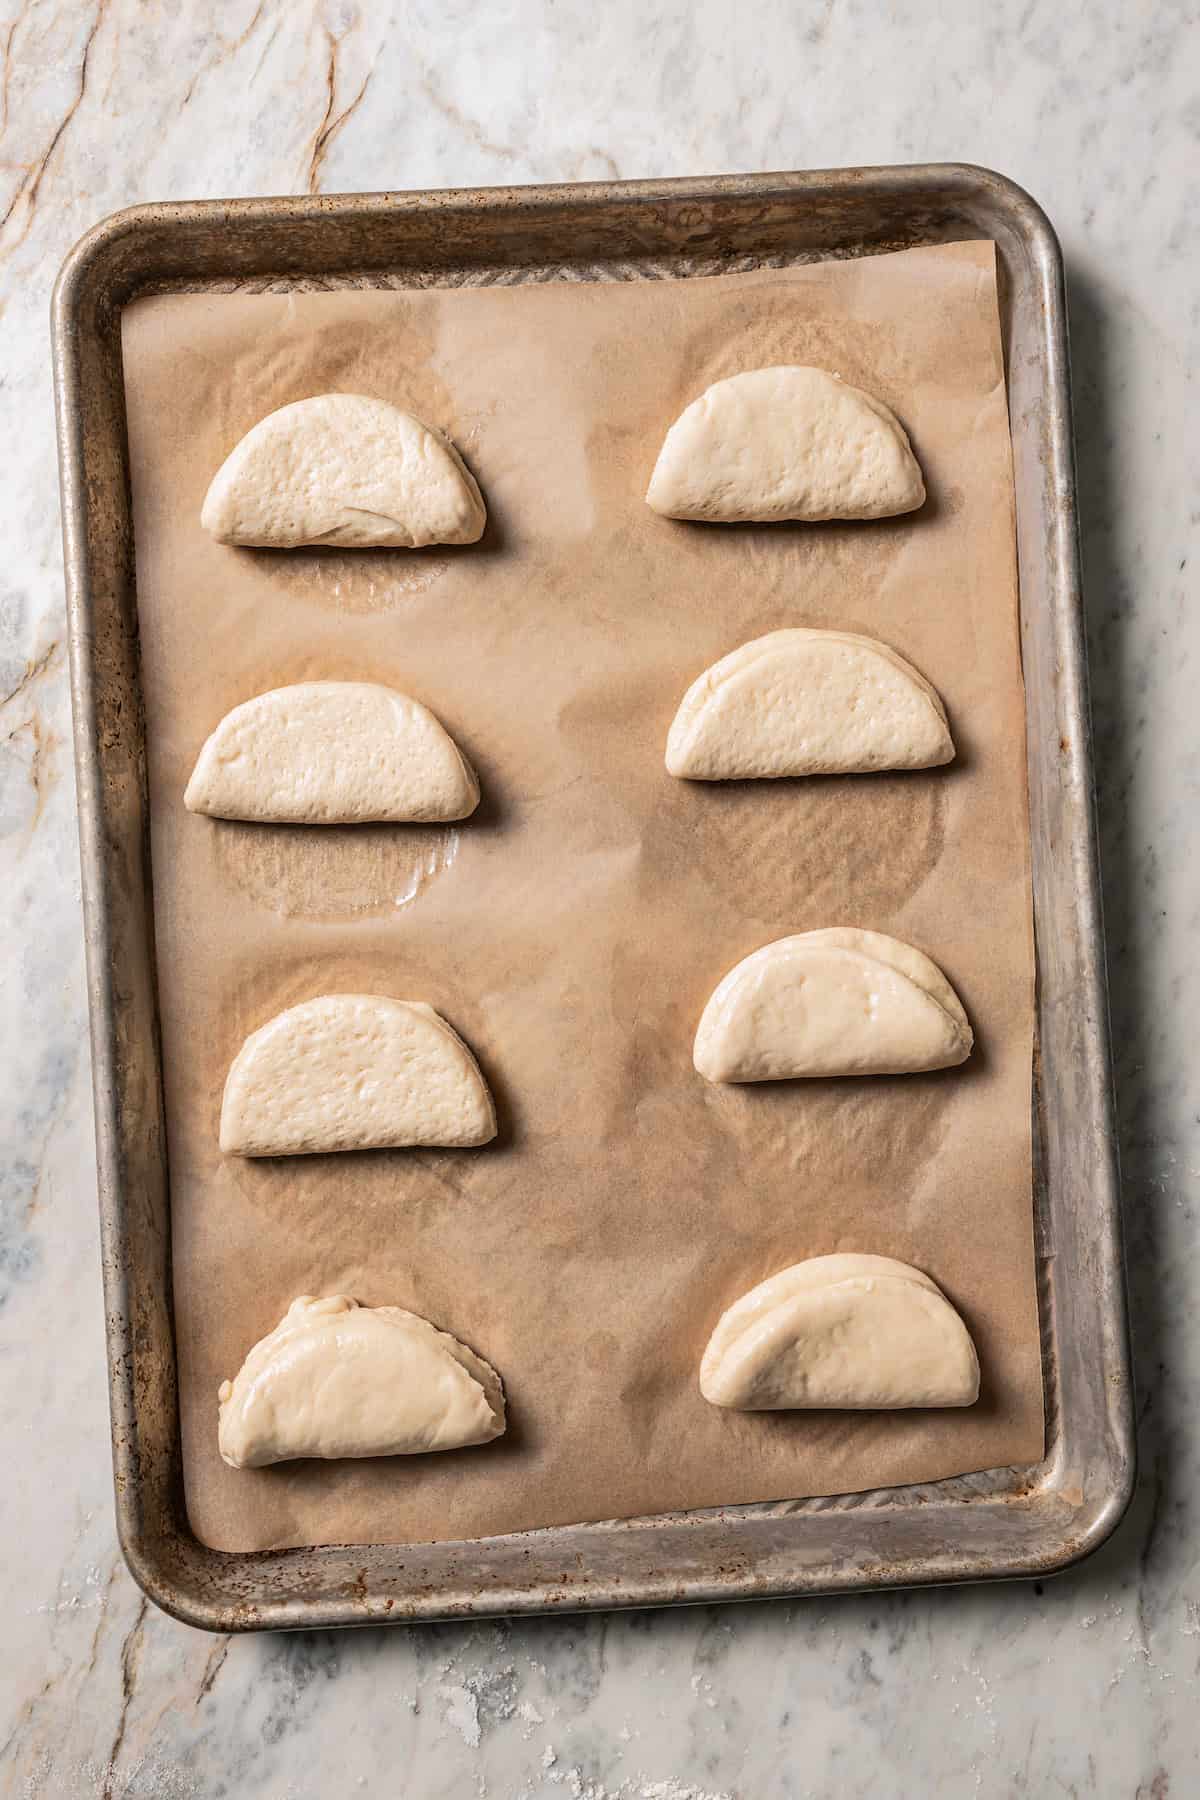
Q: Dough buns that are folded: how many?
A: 8